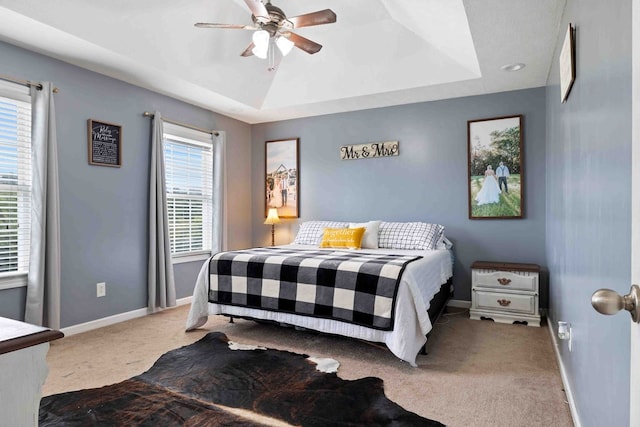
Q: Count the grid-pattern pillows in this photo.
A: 2